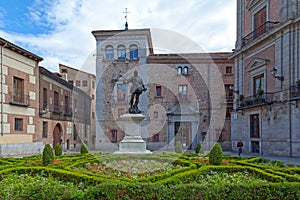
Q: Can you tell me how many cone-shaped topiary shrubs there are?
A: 6